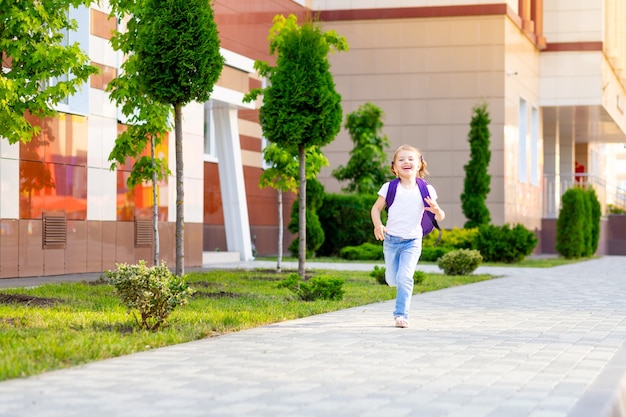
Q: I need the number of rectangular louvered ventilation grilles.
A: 2